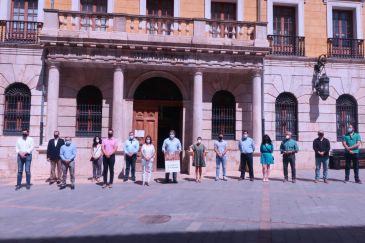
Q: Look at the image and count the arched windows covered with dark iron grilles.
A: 5